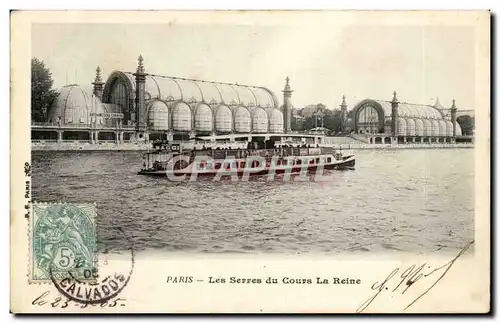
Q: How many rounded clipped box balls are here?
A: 0